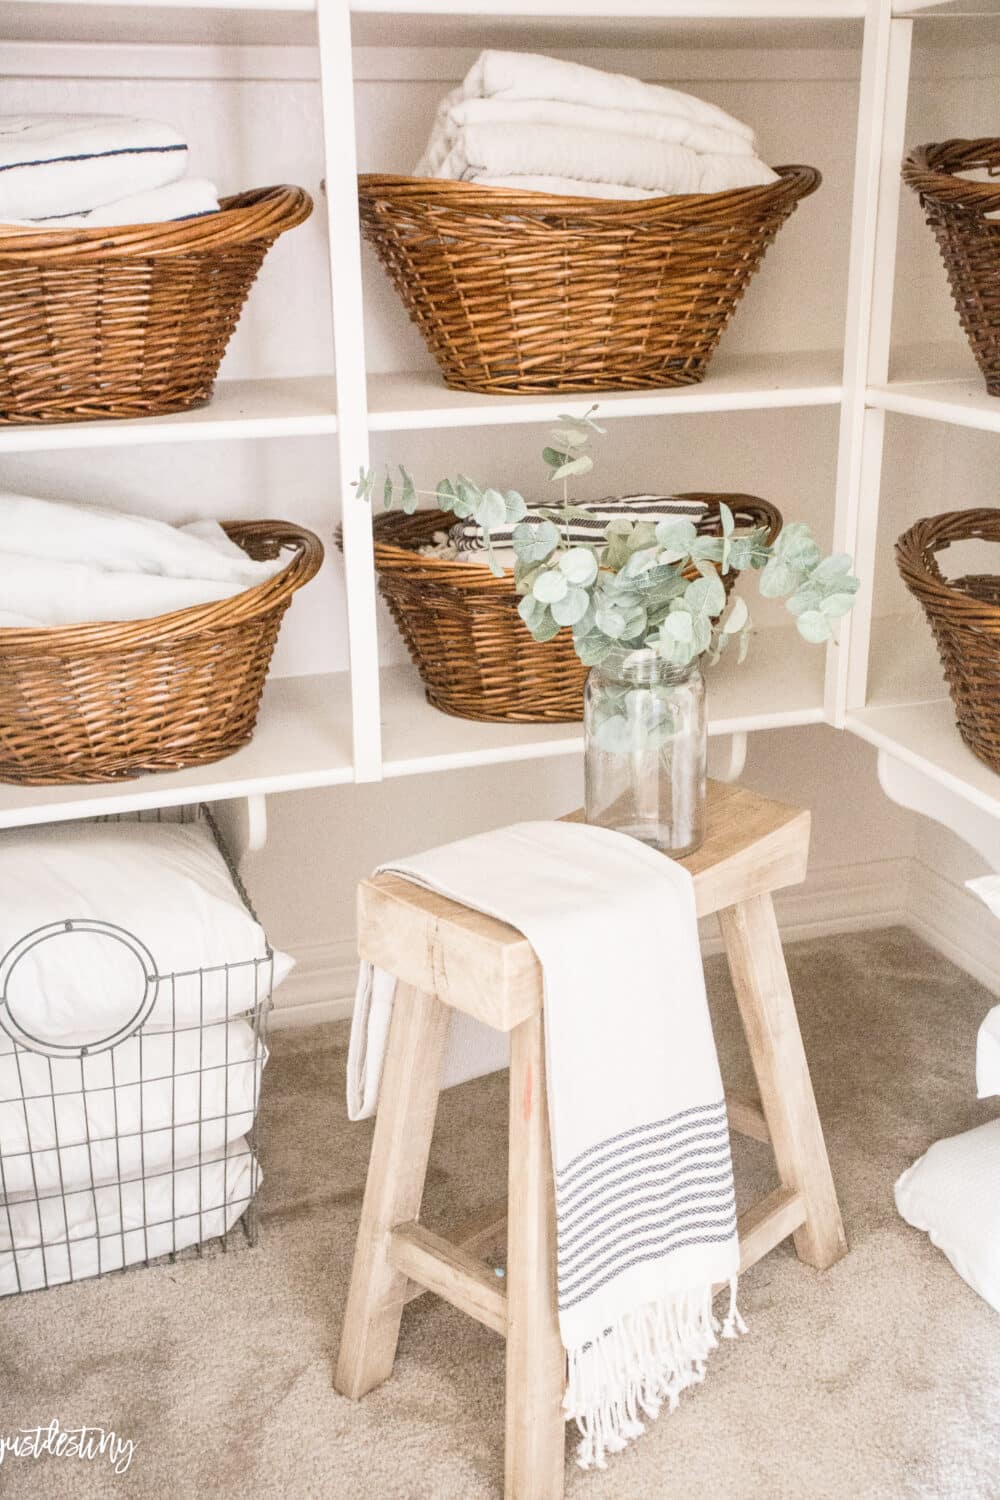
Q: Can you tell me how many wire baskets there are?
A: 1